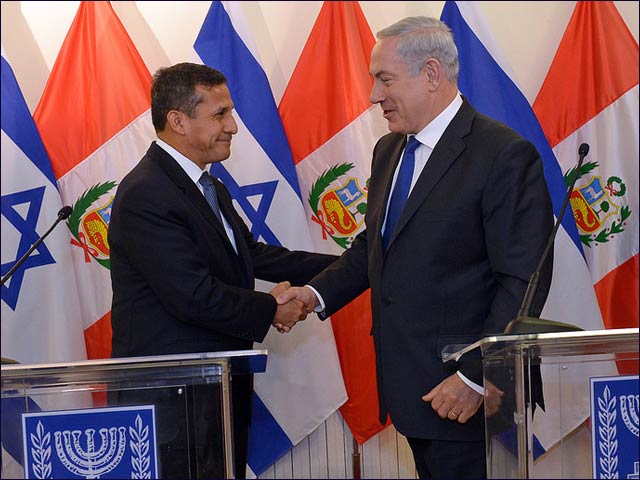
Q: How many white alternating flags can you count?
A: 3